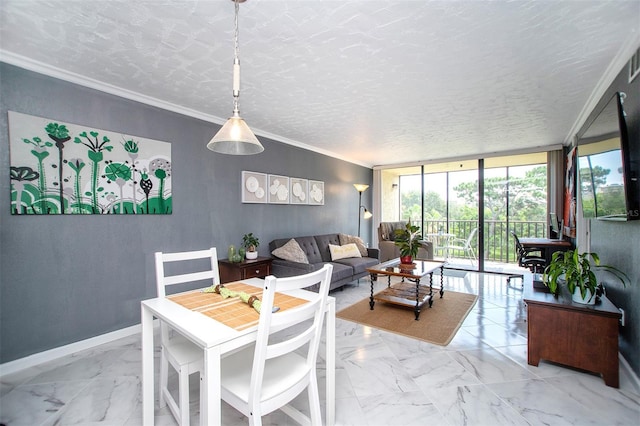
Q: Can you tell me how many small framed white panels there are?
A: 4